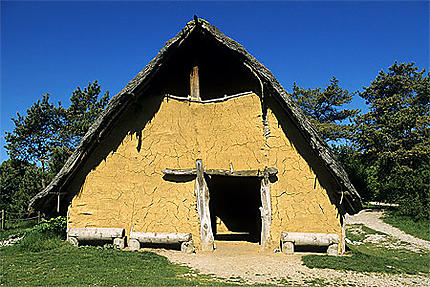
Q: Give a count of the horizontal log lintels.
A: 1